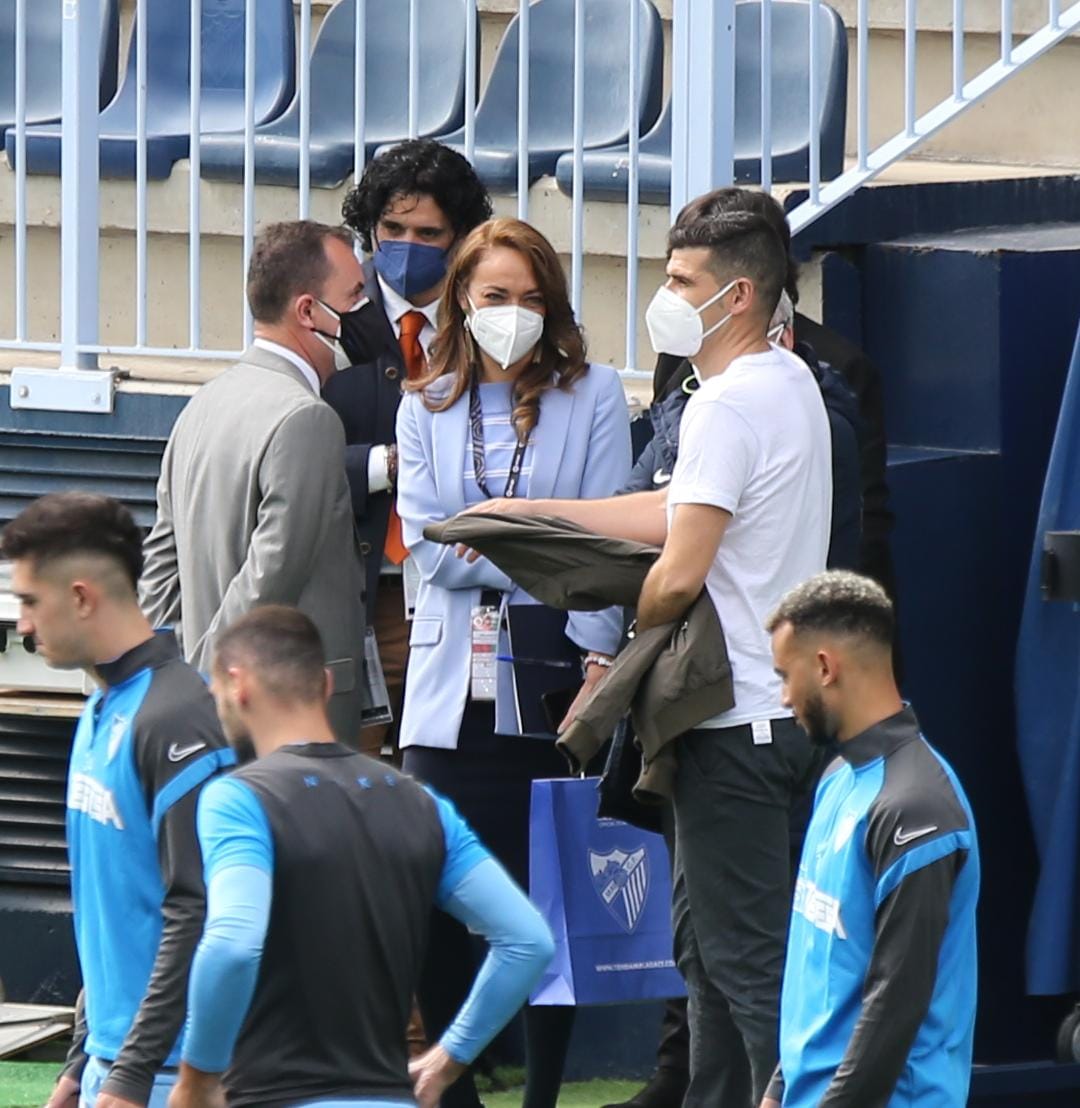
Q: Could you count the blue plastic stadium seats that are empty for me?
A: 5